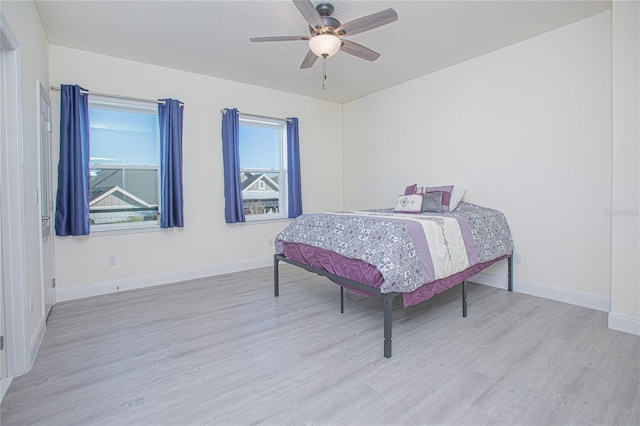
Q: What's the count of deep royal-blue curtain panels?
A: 4